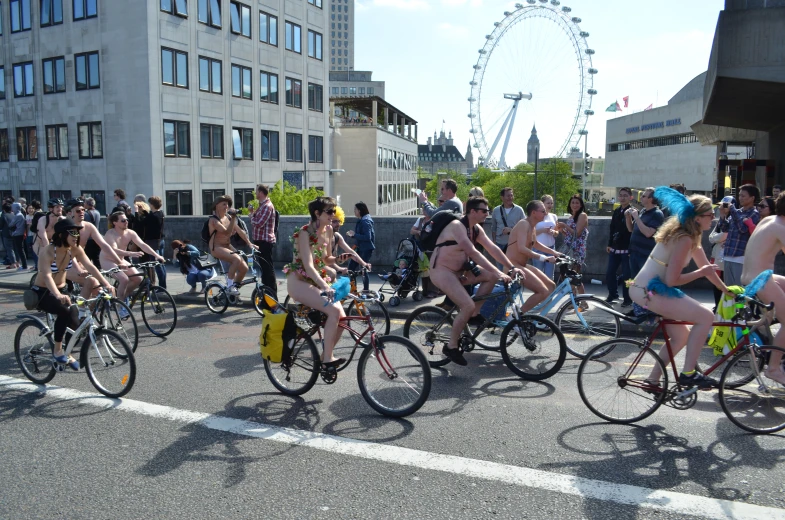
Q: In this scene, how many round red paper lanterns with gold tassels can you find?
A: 0